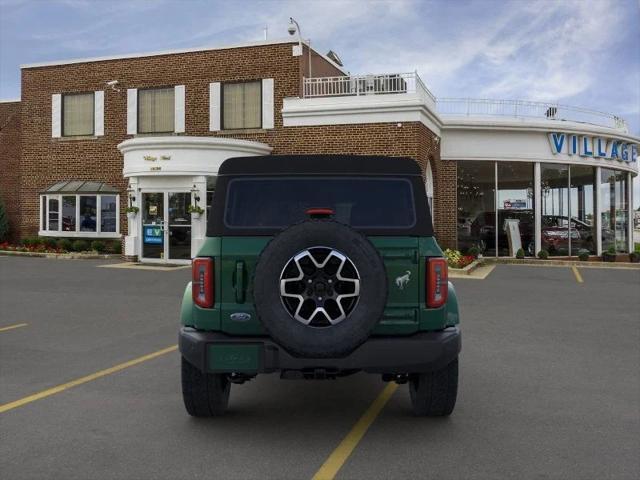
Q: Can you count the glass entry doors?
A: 2